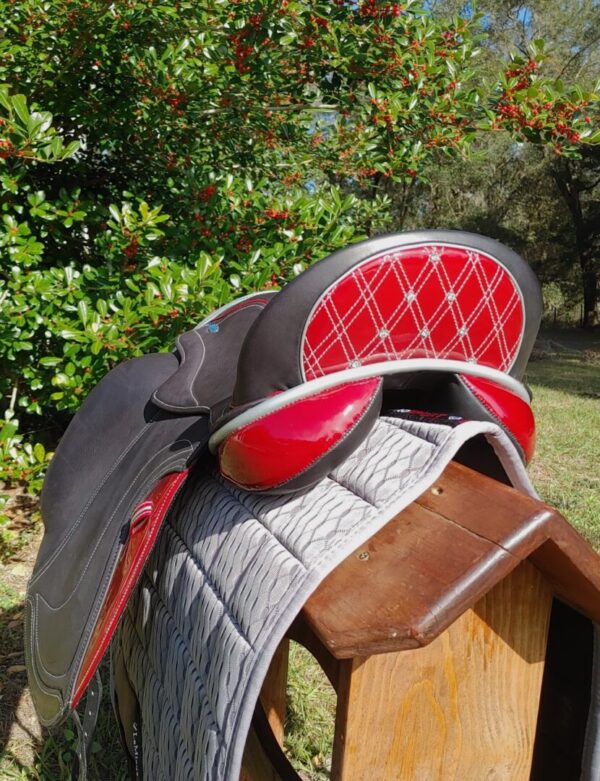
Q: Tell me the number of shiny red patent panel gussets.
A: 2